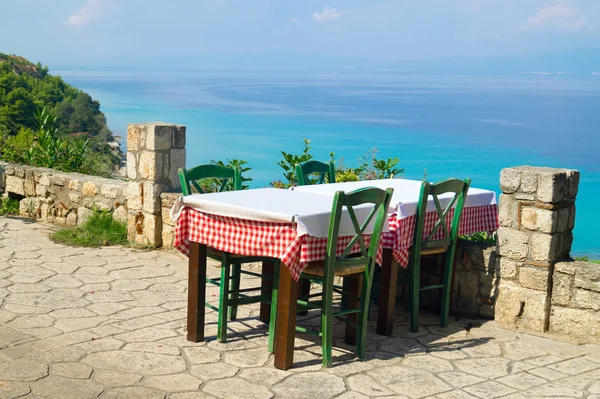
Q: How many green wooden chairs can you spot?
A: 4